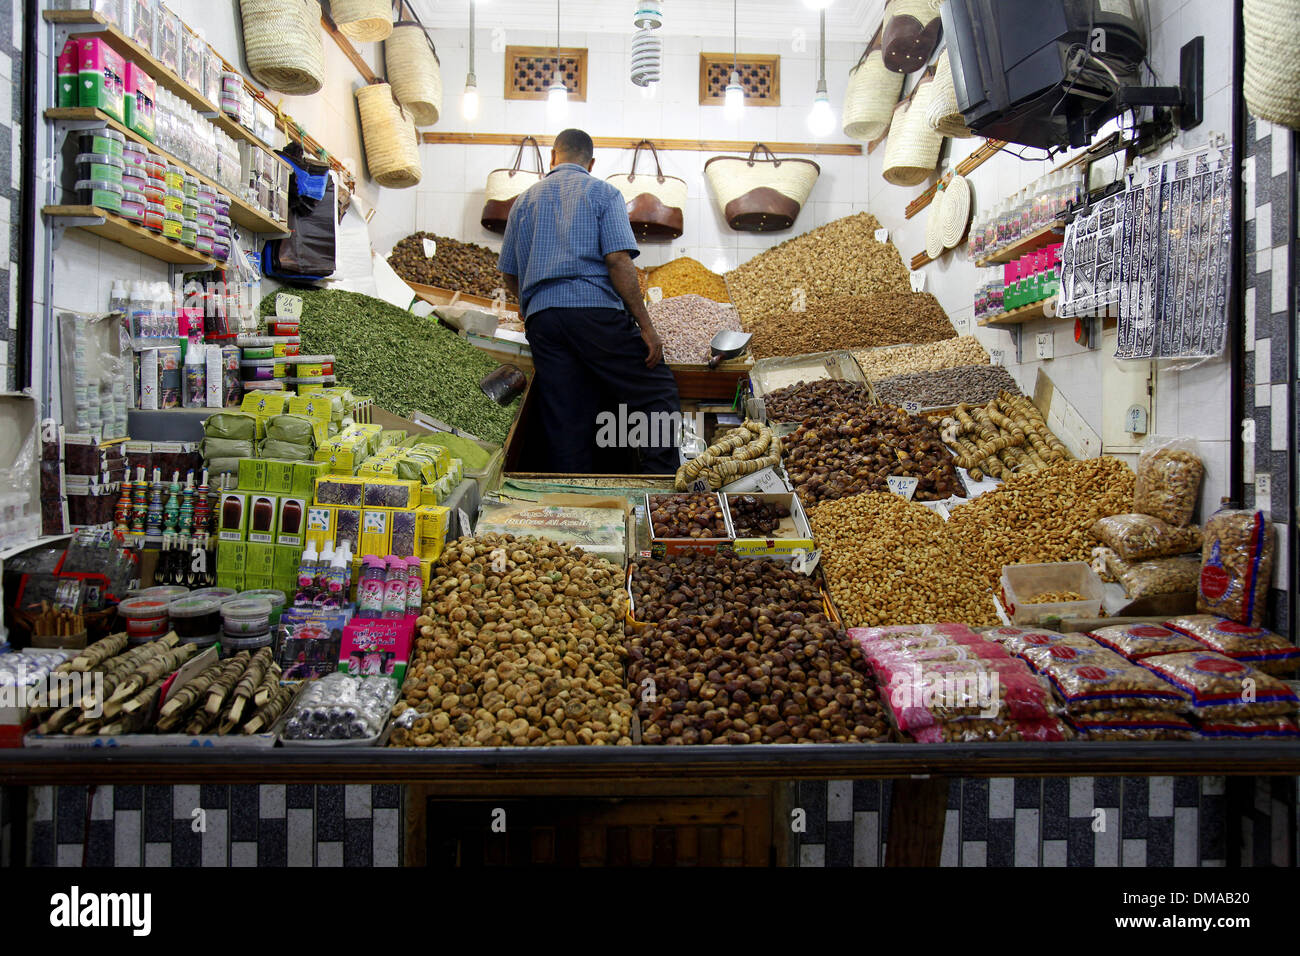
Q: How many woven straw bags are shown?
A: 12